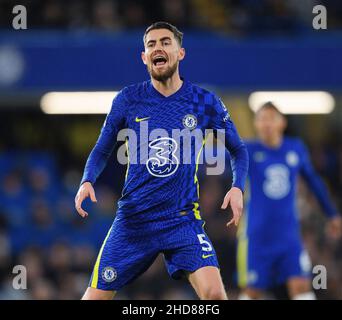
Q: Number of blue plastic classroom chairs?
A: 0